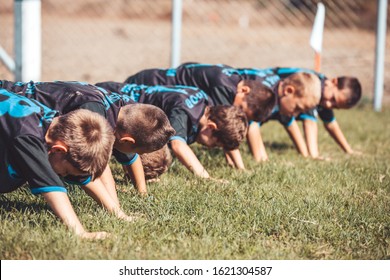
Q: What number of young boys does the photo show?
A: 7